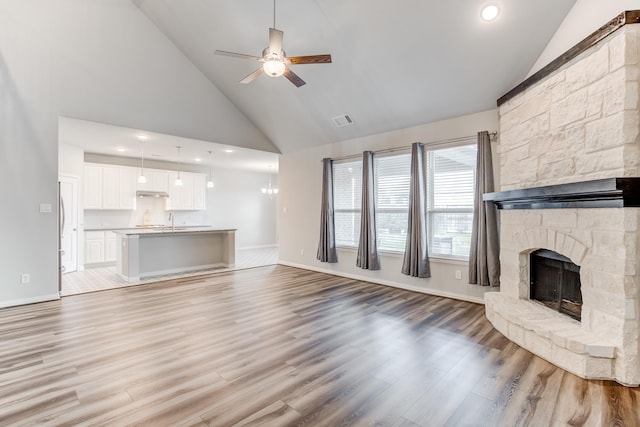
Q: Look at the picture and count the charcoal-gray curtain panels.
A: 4